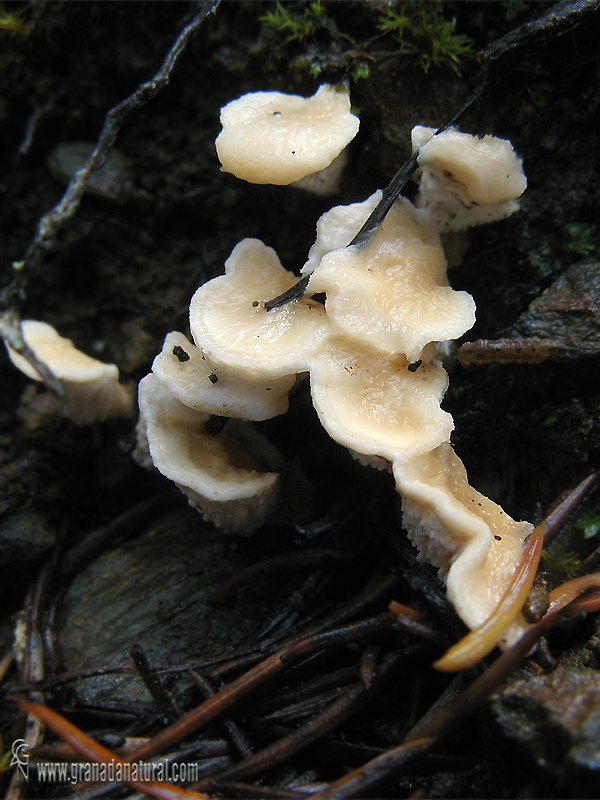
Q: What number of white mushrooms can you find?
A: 9